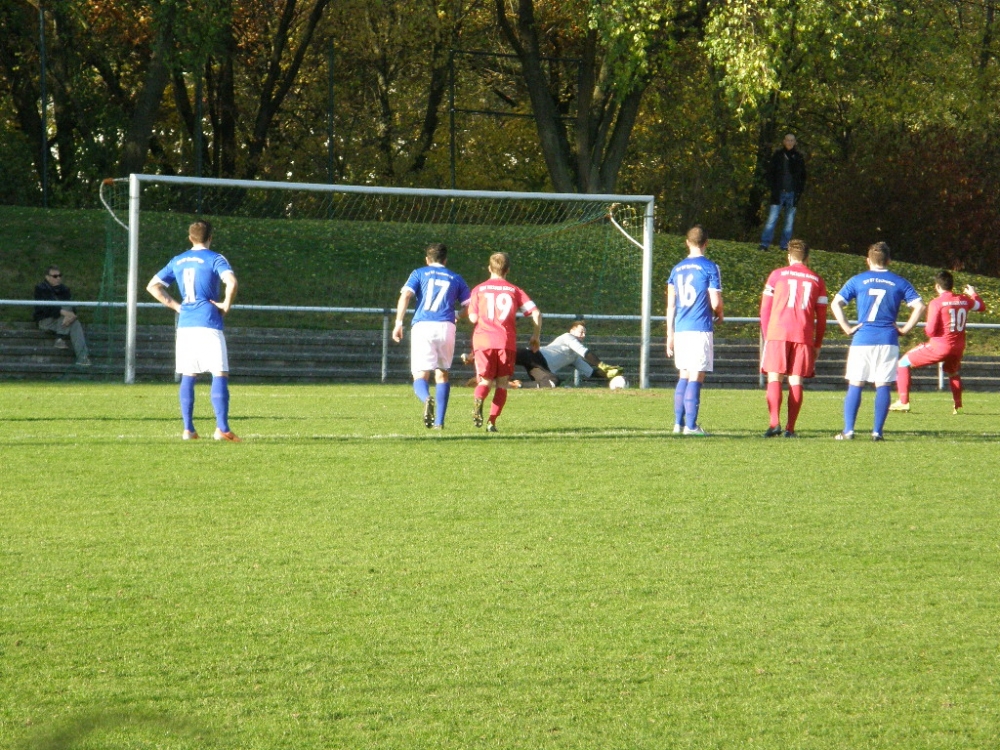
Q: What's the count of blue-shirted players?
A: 4